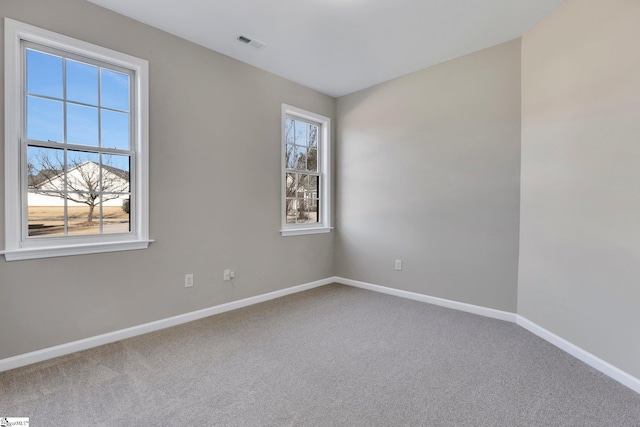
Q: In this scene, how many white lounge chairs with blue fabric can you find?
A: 0